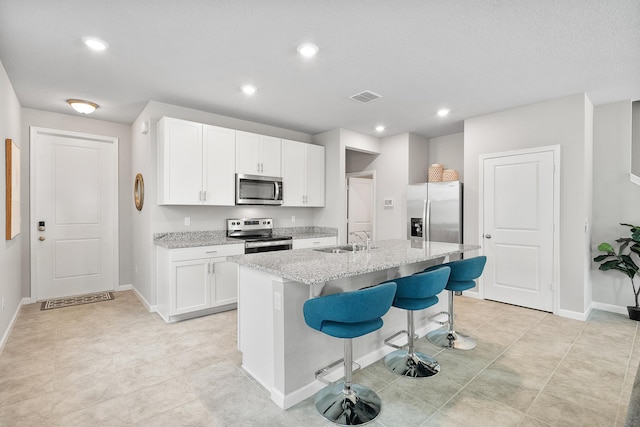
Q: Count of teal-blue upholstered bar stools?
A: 3